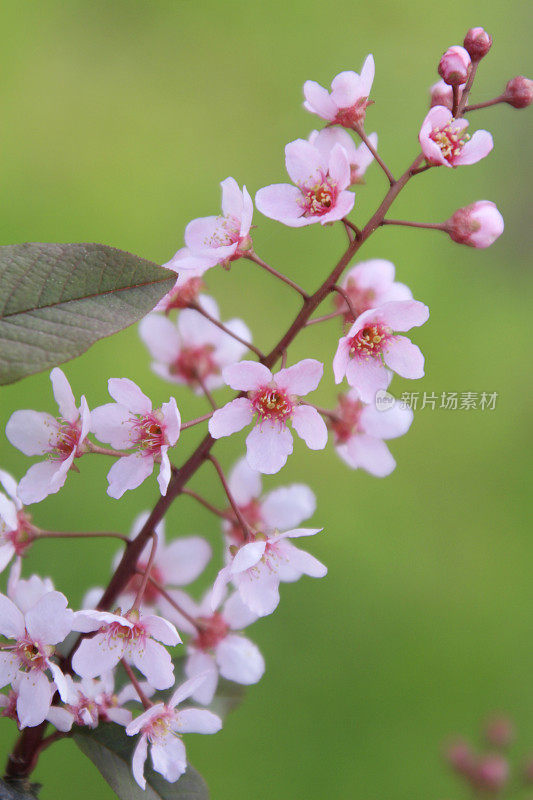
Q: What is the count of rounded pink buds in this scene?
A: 5